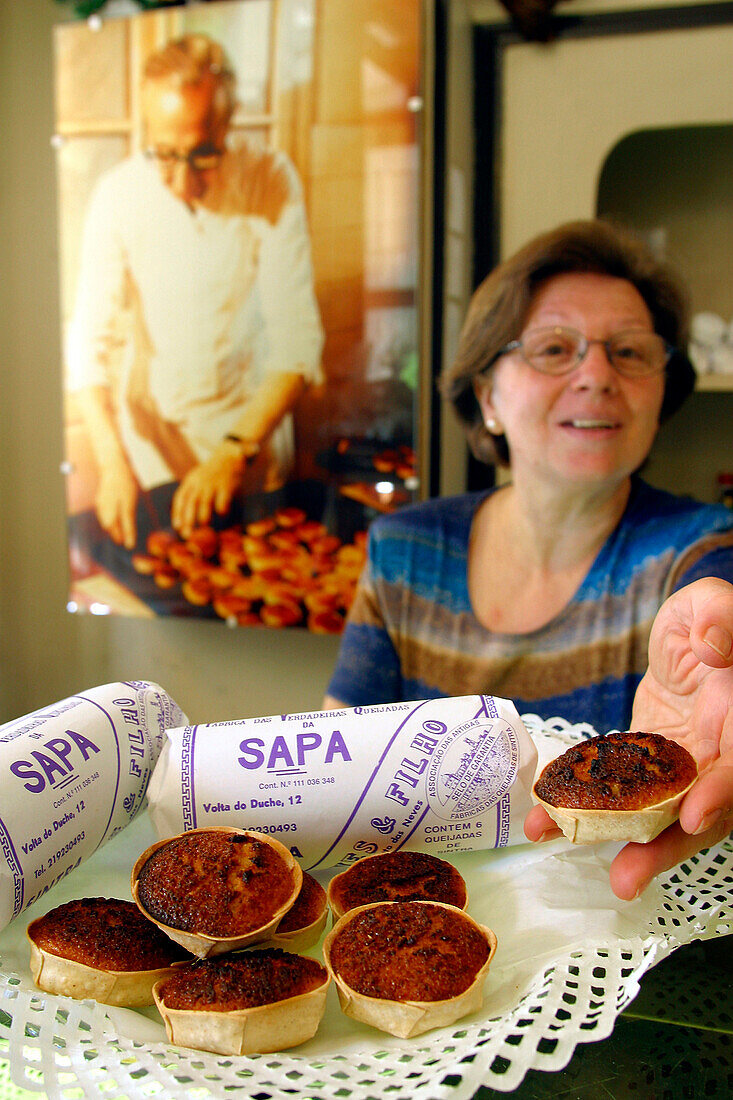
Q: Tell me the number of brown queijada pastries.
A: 7